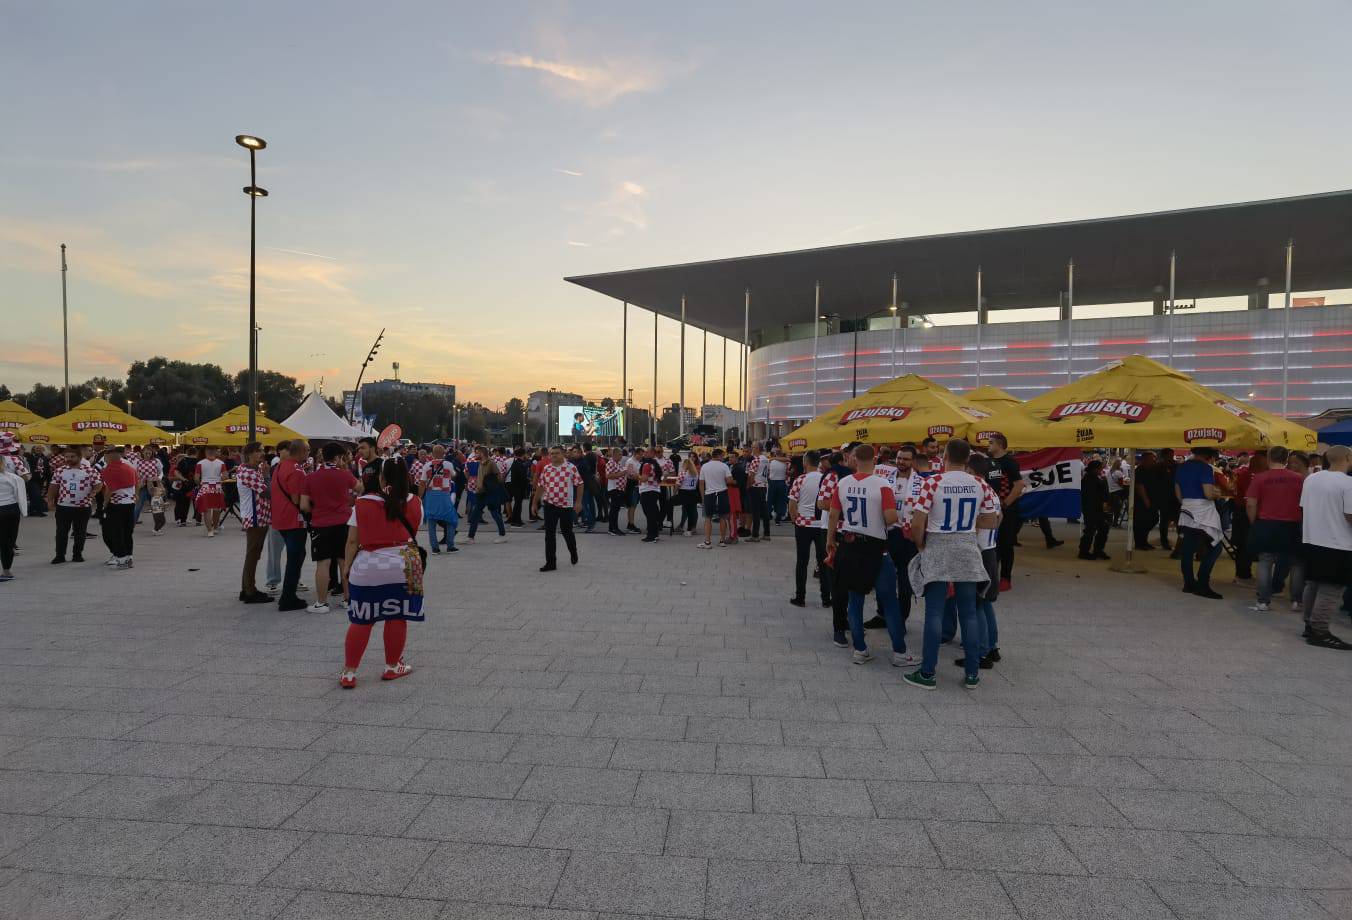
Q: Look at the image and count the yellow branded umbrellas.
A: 6